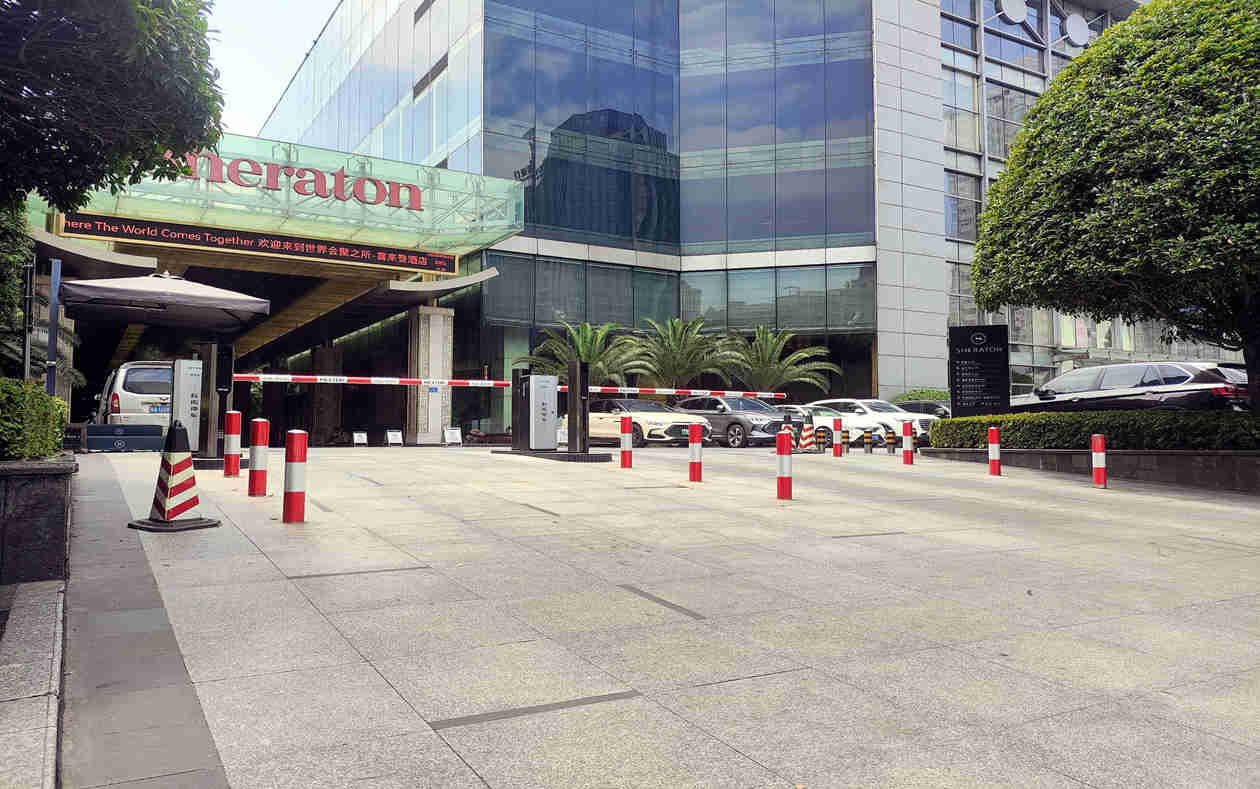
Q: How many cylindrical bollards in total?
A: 15